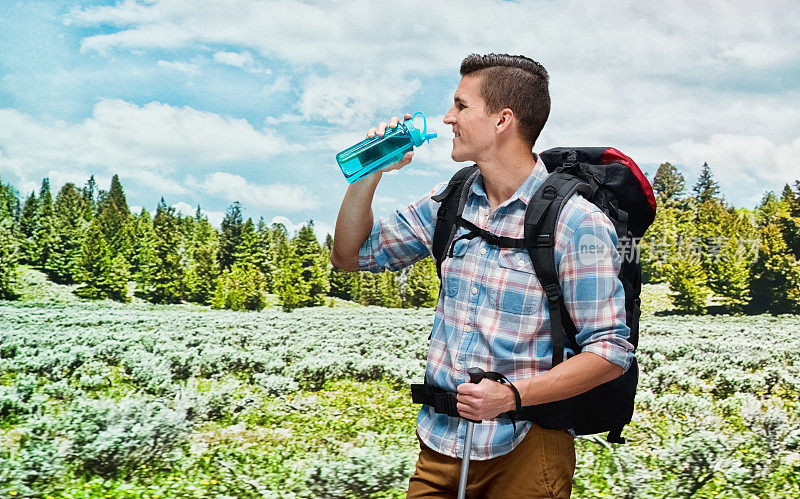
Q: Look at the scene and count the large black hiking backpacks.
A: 1